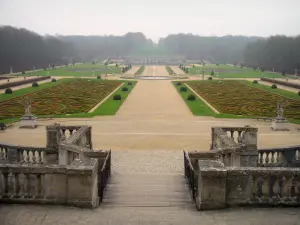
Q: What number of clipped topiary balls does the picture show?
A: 14